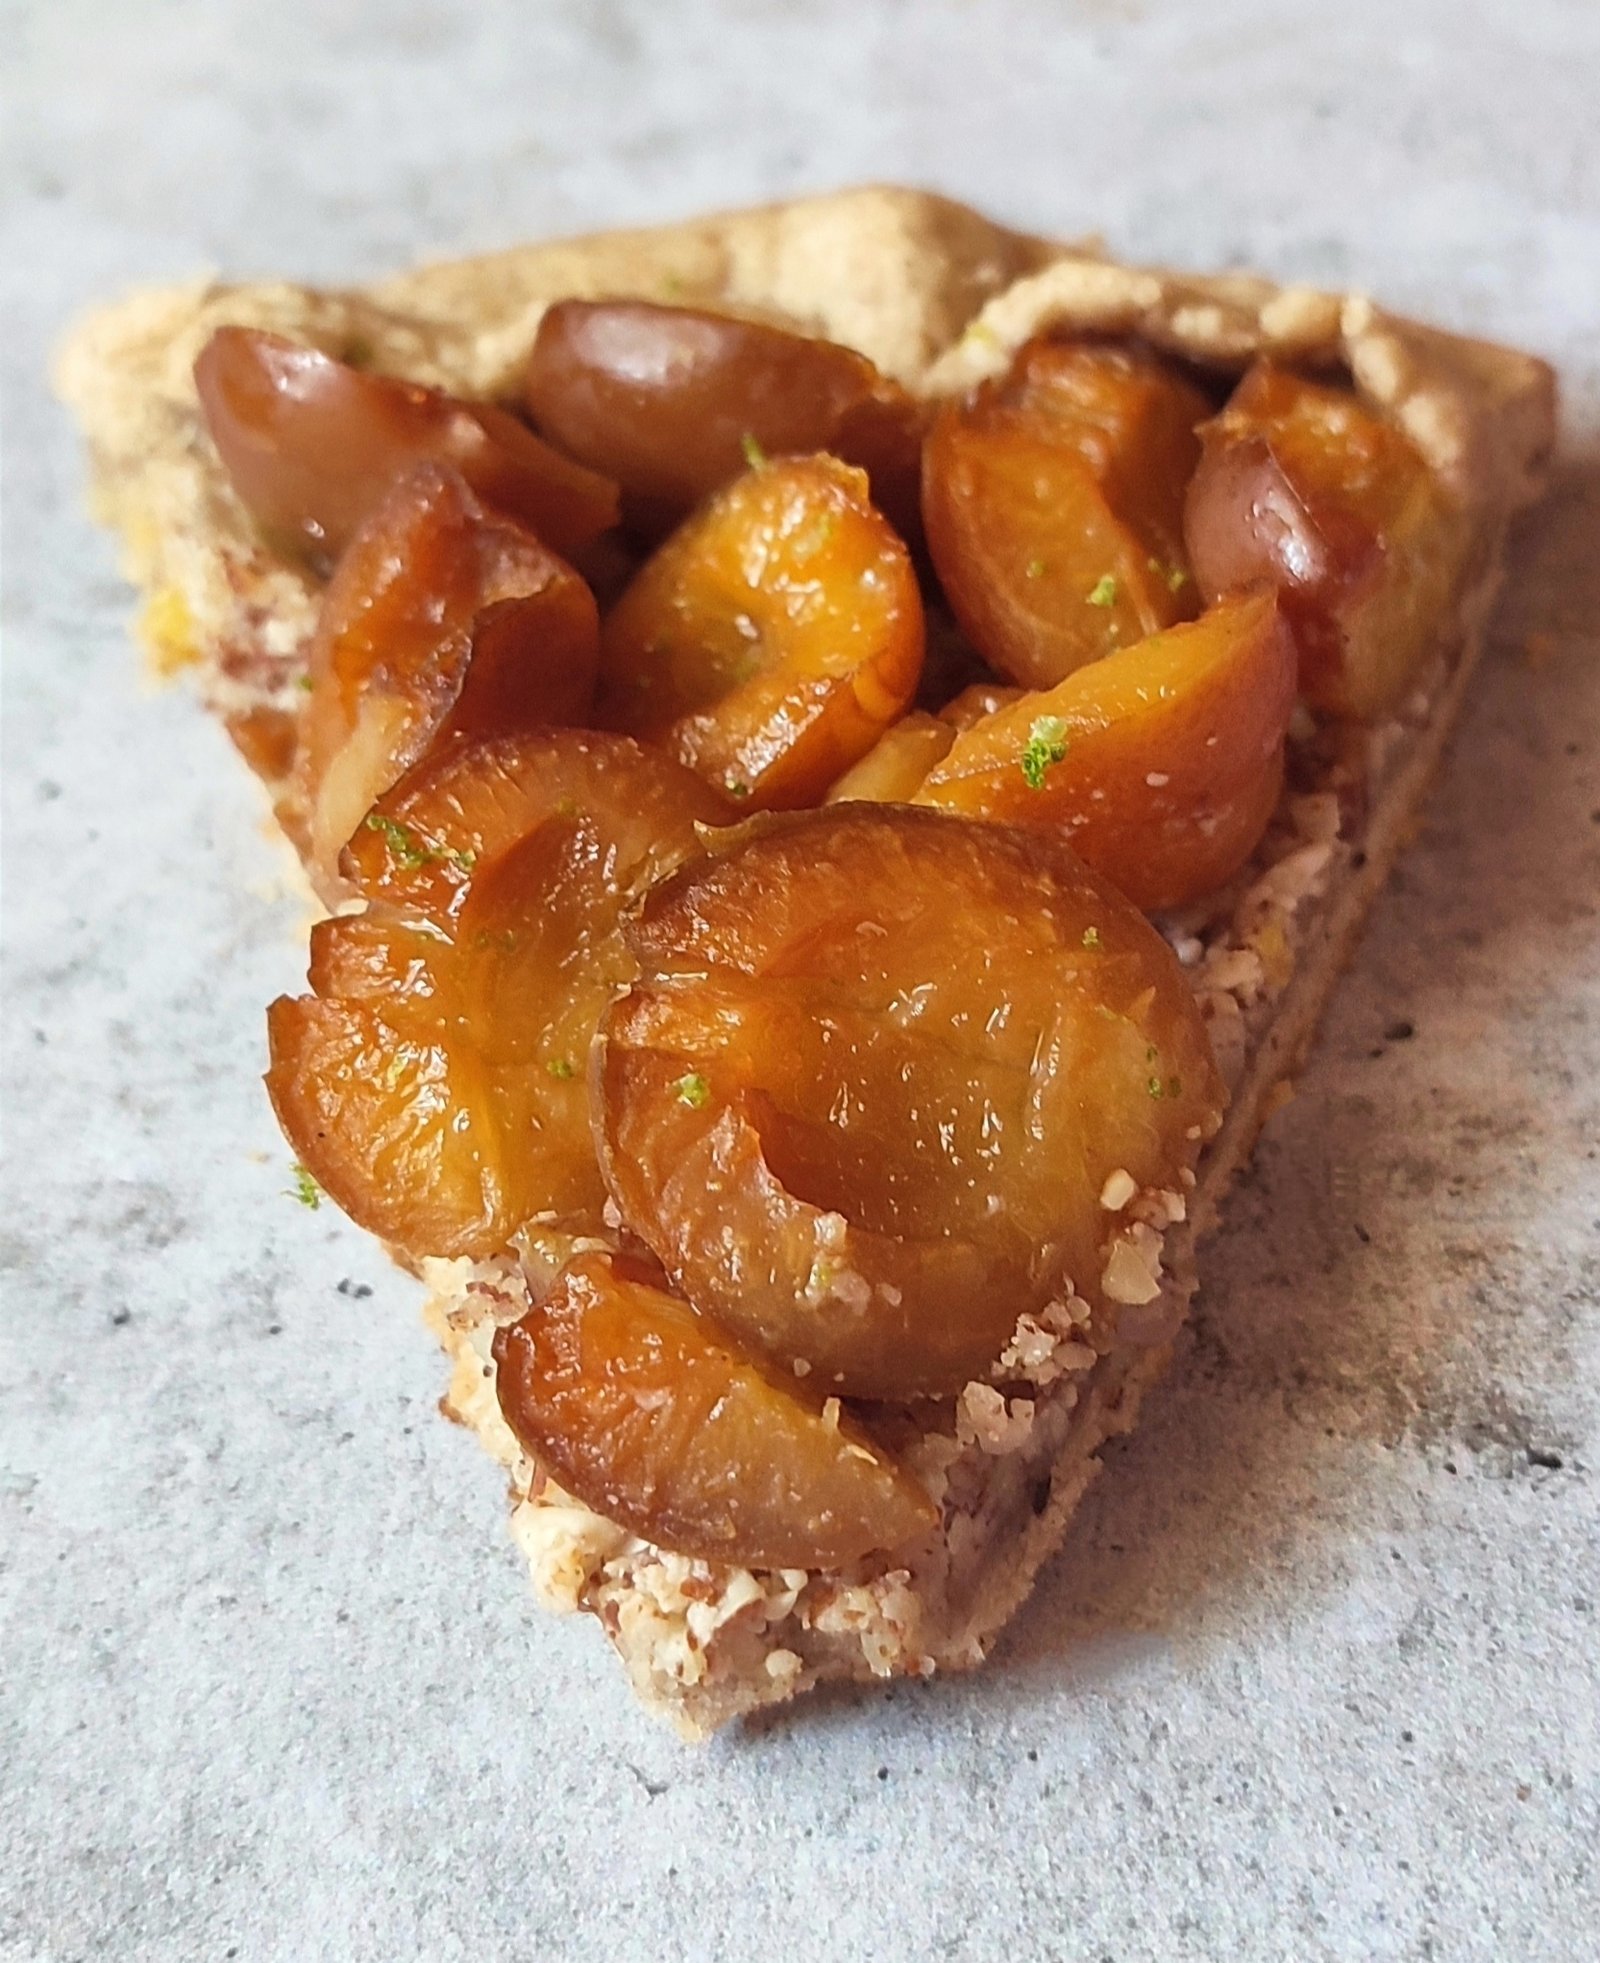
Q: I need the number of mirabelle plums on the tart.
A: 10